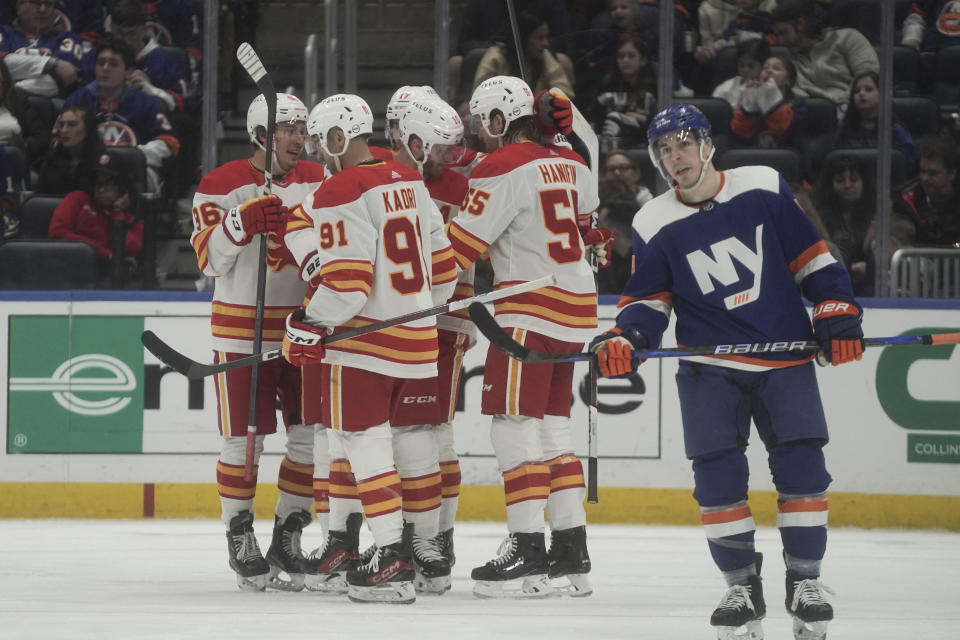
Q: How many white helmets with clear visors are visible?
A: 5